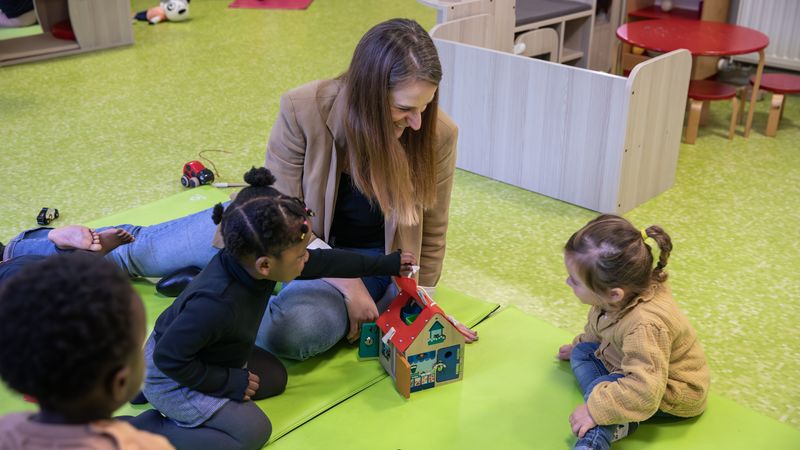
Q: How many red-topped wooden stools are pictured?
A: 2